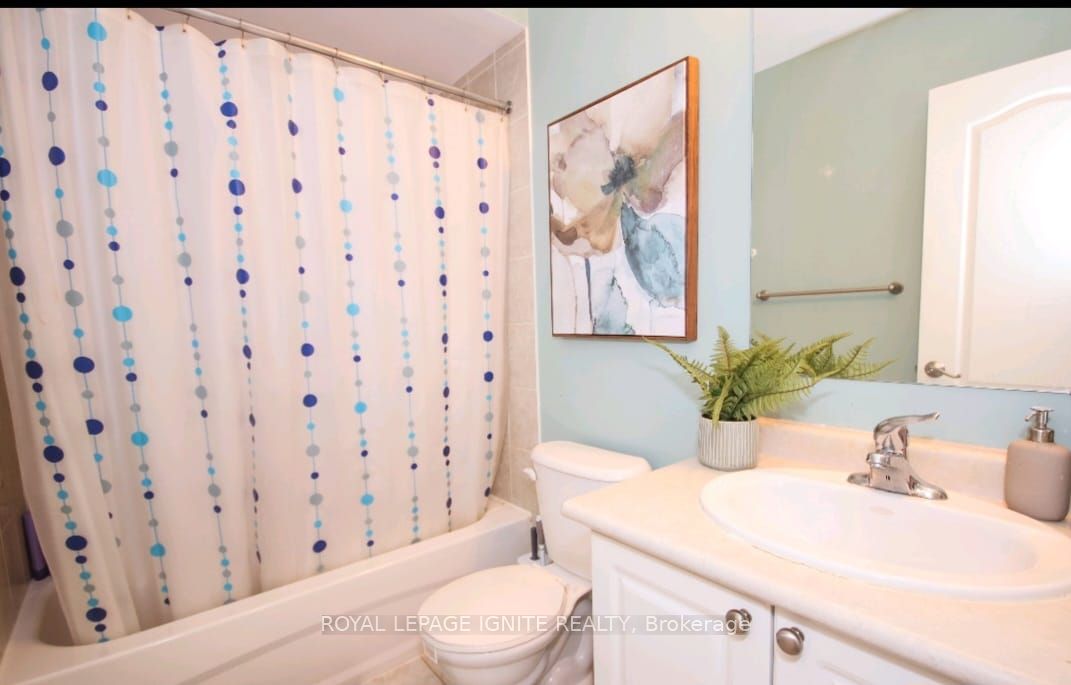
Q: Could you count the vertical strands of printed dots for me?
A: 10